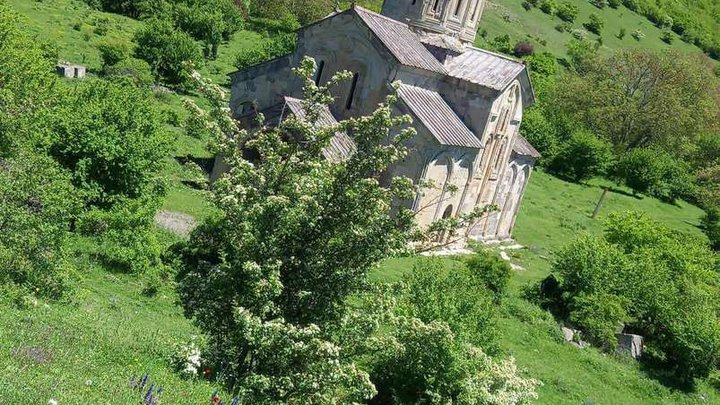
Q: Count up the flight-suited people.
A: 0